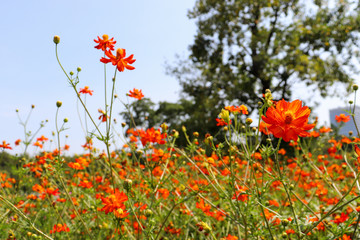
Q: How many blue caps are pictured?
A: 0